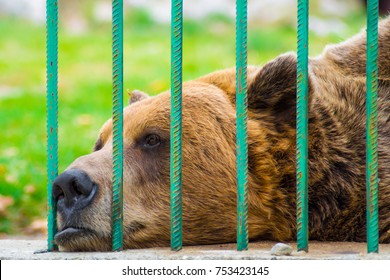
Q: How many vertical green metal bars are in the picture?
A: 6